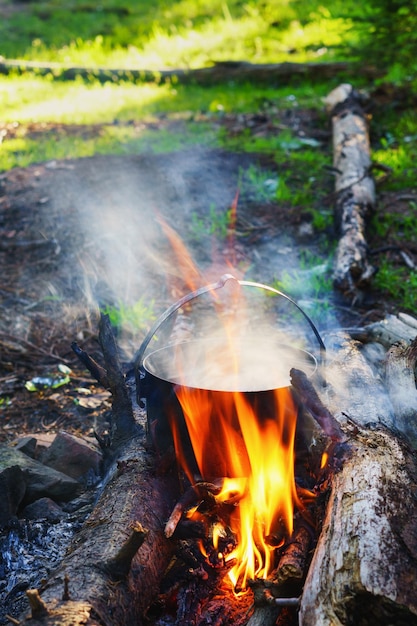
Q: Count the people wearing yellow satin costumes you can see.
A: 0